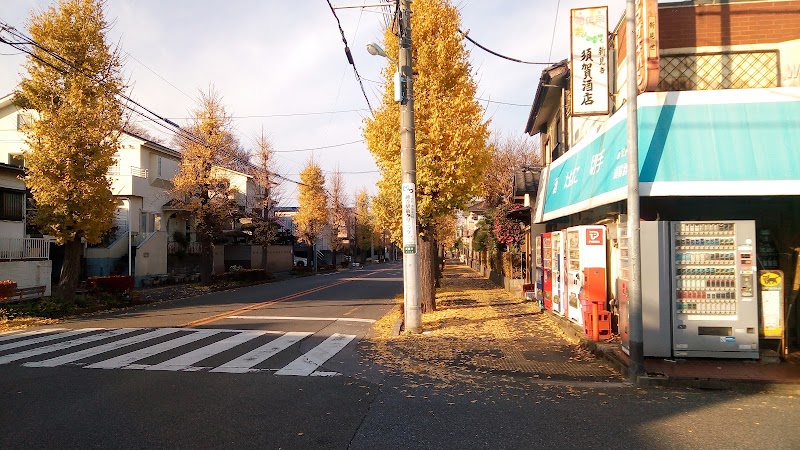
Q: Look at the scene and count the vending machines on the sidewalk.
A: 6